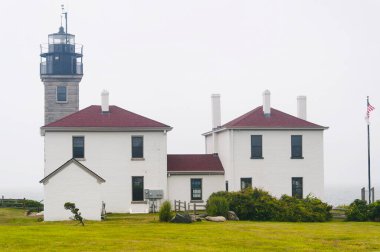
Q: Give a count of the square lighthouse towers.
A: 1